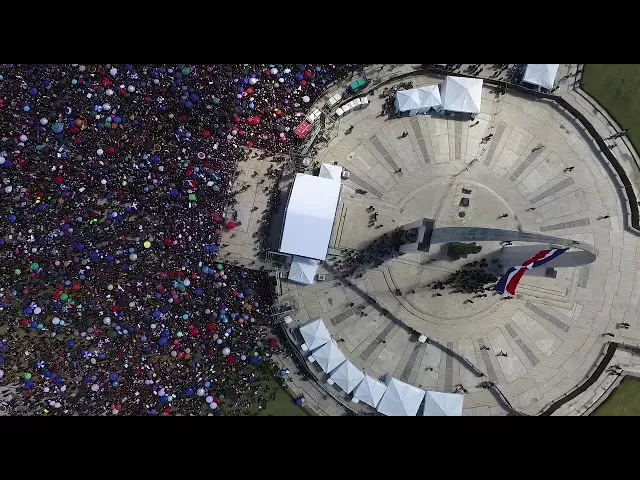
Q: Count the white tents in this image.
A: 13